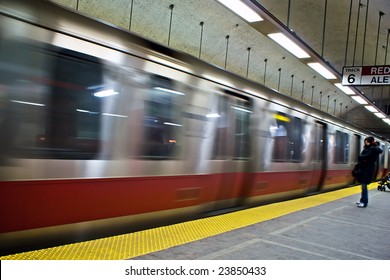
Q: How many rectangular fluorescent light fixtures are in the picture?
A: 8